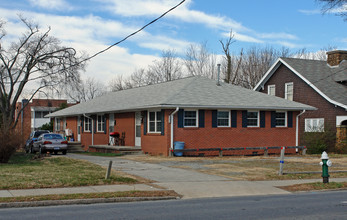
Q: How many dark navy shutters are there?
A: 14